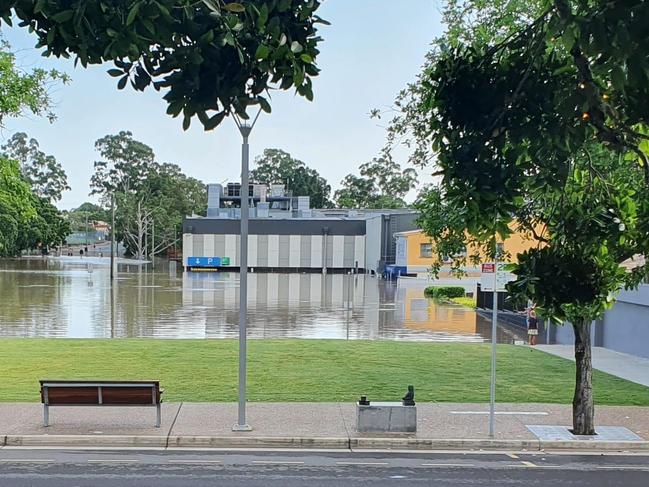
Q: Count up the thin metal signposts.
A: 1